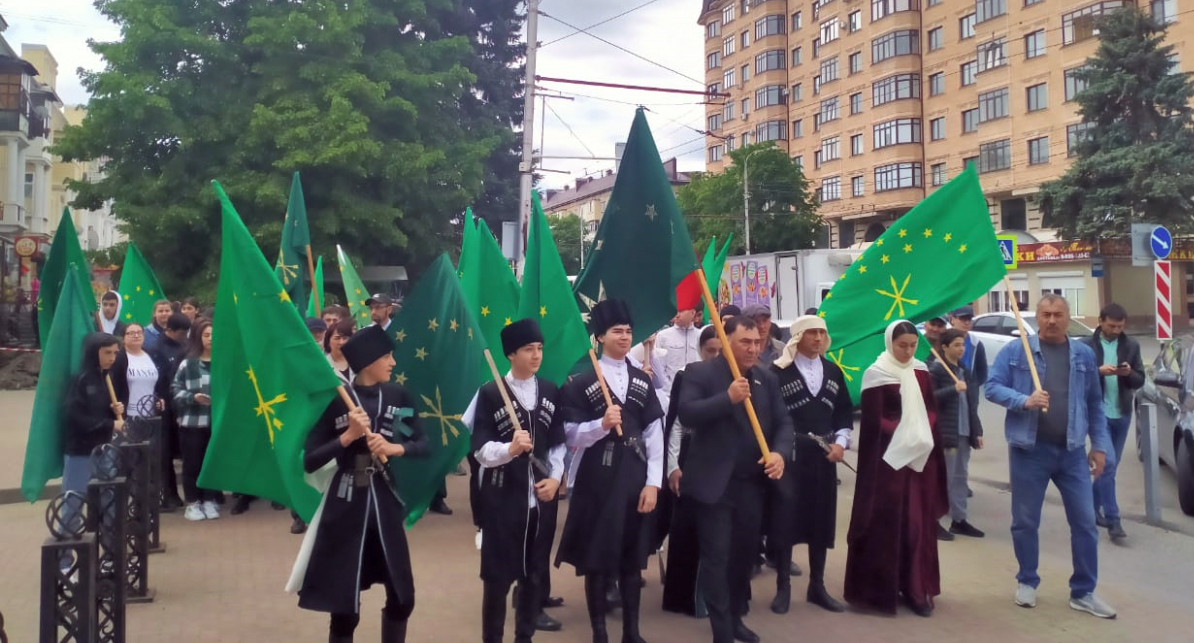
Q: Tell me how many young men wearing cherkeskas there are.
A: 4